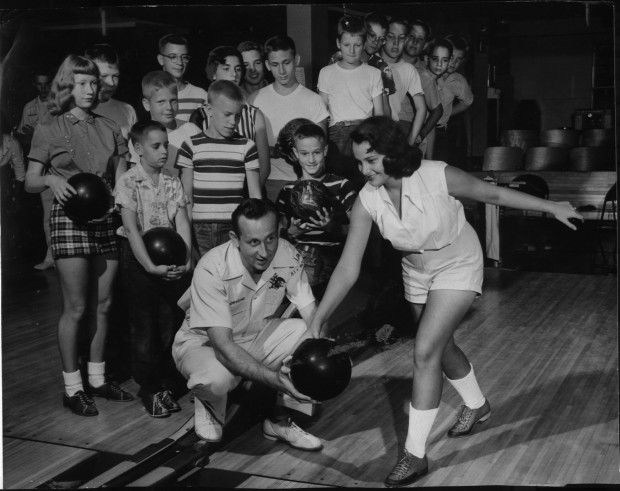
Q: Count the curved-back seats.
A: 6